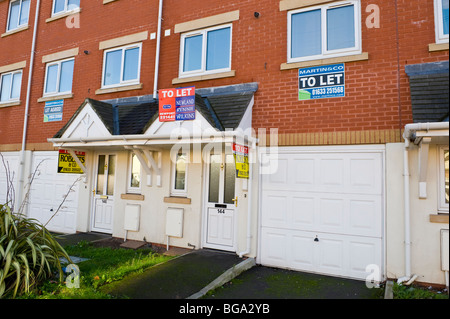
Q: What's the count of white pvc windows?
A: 11